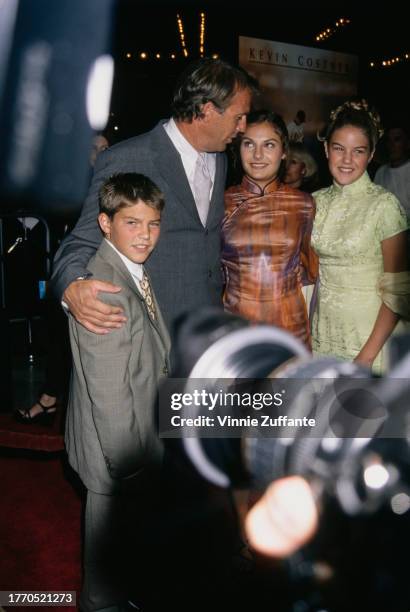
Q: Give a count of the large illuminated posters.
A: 1